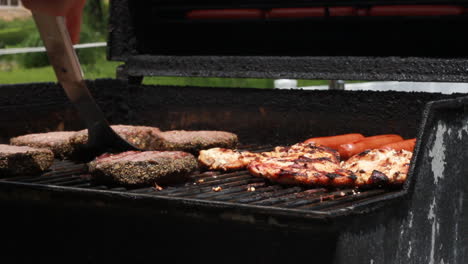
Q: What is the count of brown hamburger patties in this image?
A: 5